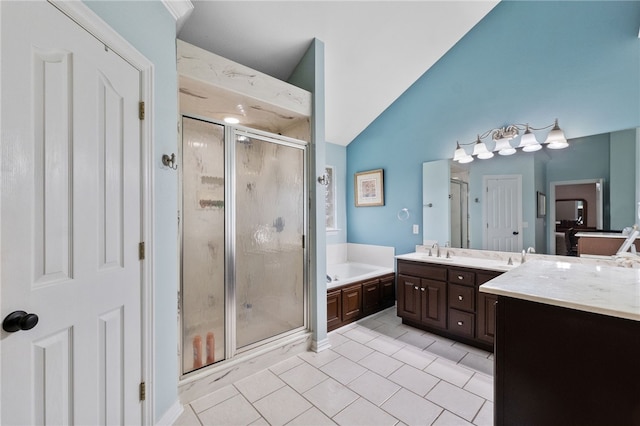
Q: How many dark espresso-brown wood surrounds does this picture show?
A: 1